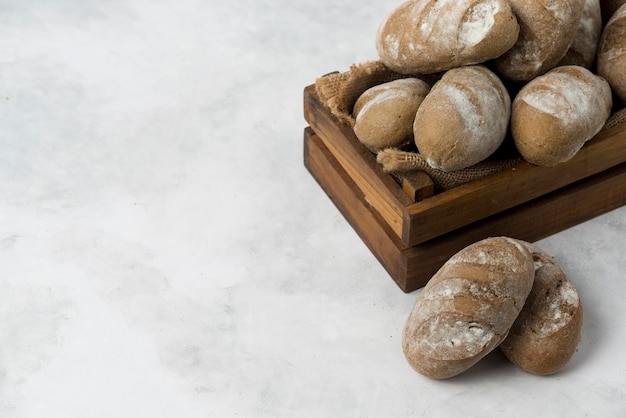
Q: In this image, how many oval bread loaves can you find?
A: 9